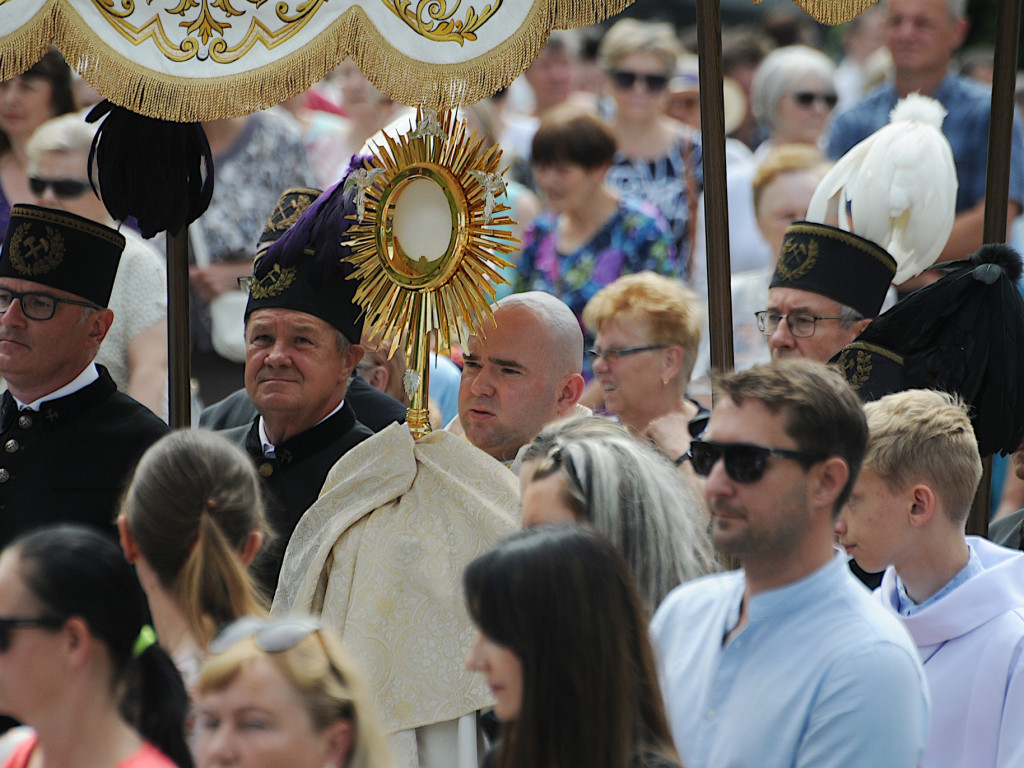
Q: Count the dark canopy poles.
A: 3